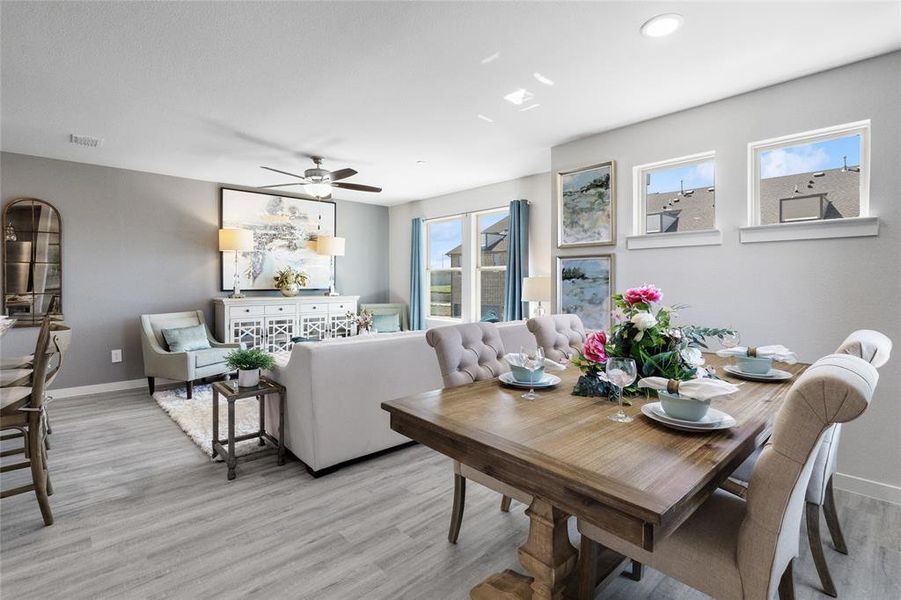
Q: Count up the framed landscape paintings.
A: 2